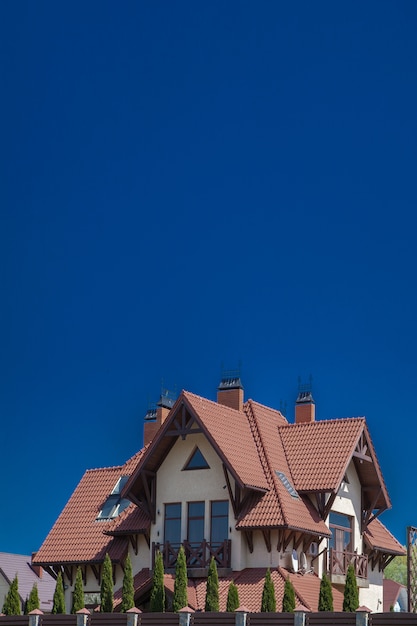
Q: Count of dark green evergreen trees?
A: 14